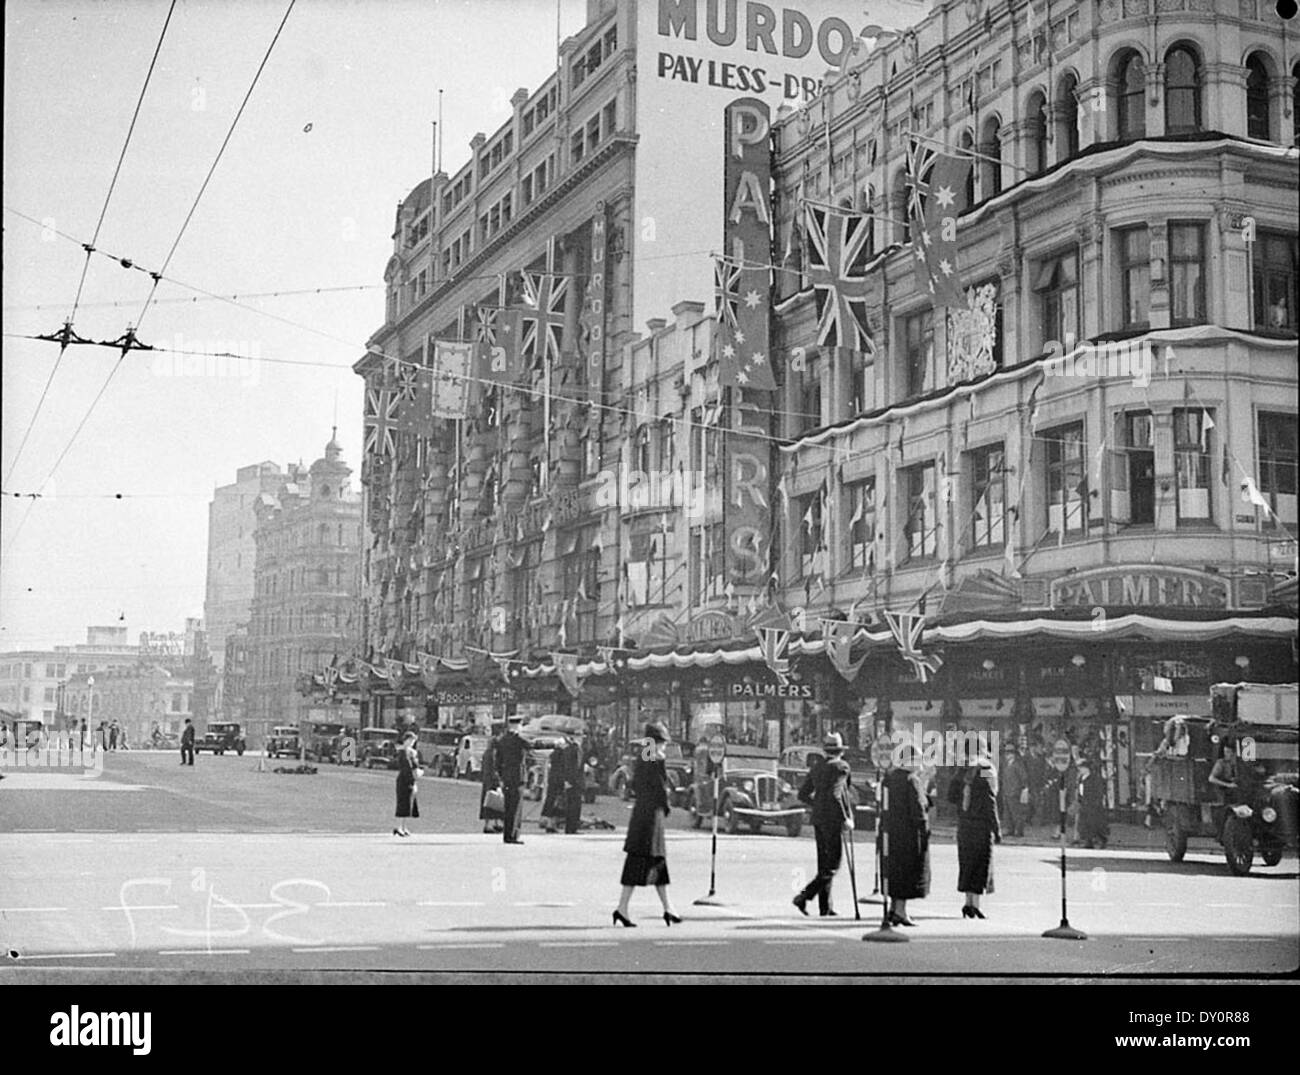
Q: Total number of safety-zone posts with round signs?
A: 4